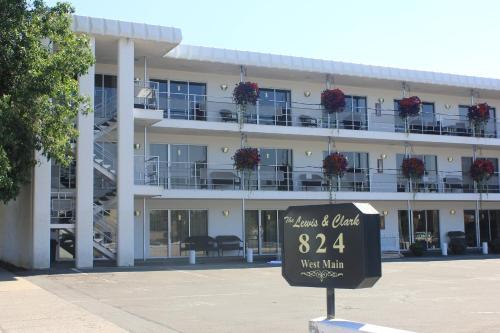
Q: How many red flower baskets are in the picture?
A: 8